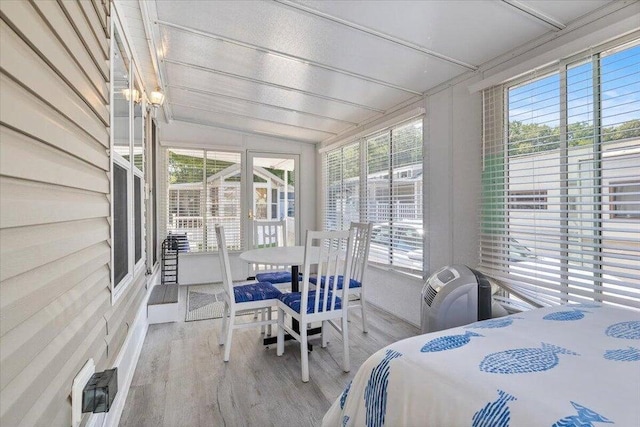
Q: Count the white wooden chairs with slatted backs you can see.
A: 4